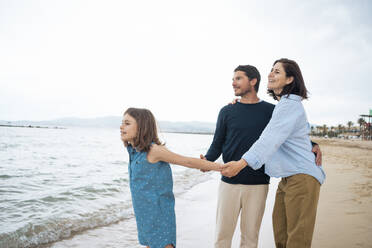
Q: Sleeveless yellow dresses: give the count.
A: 0